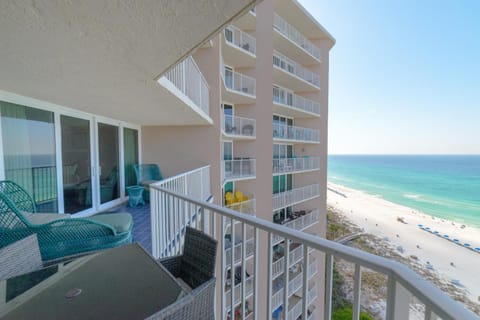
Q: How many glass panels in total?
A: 4